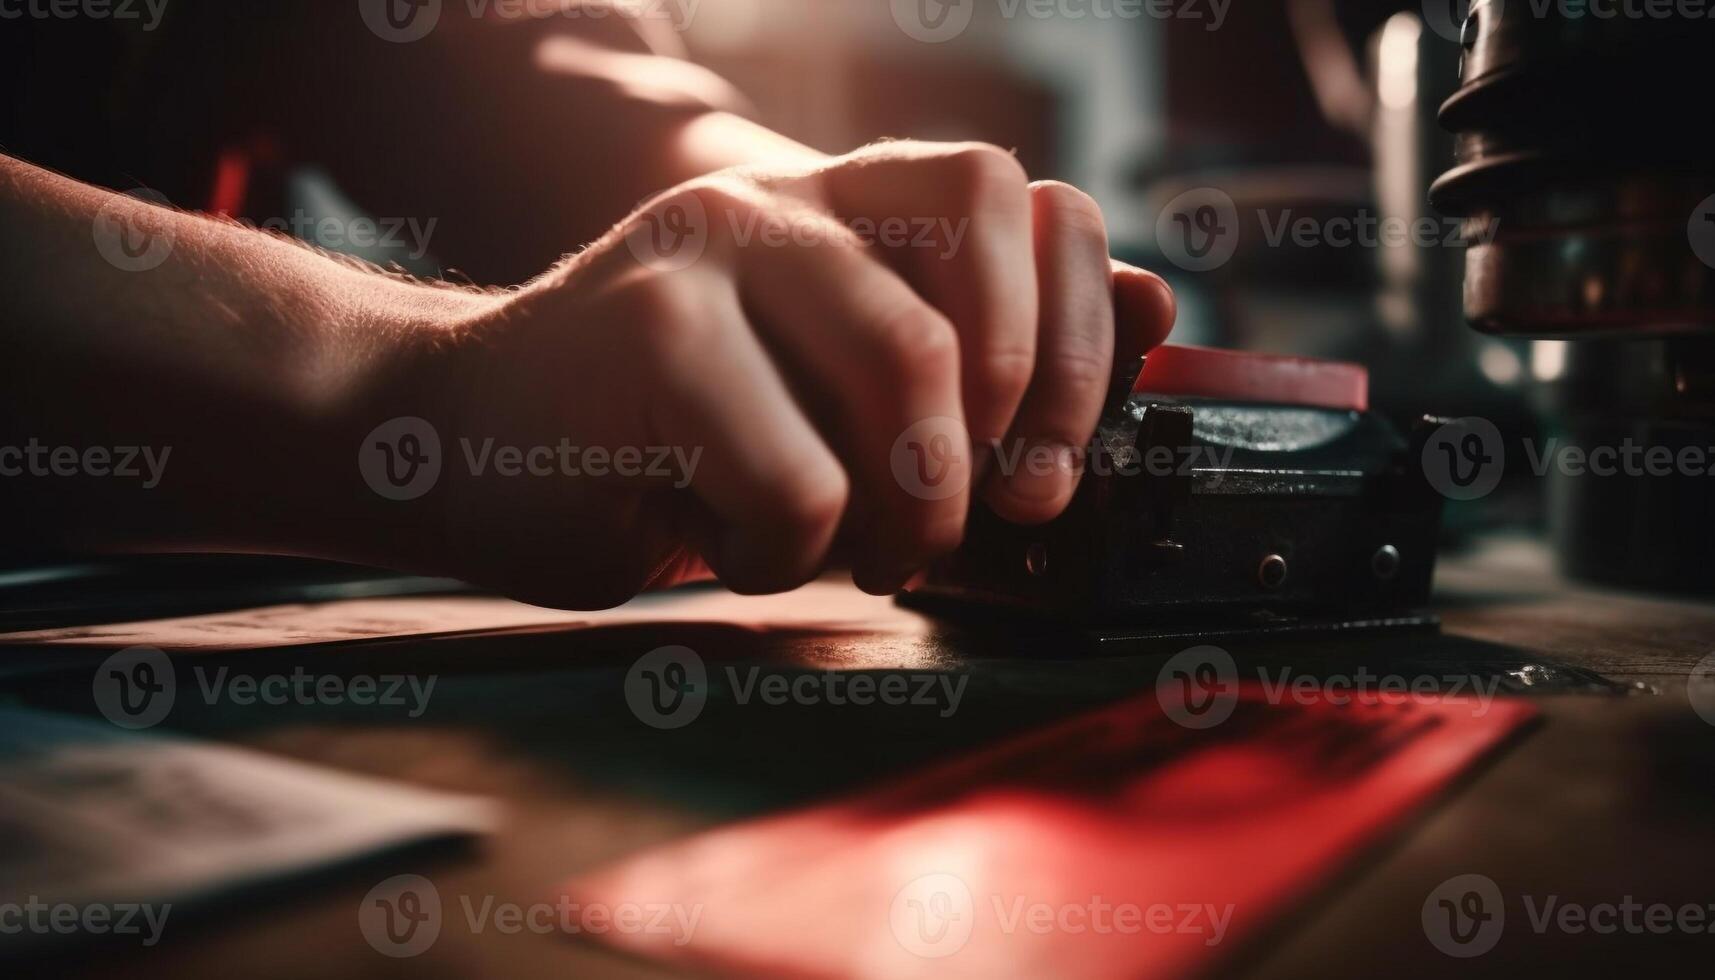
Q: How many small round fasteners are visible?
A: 3